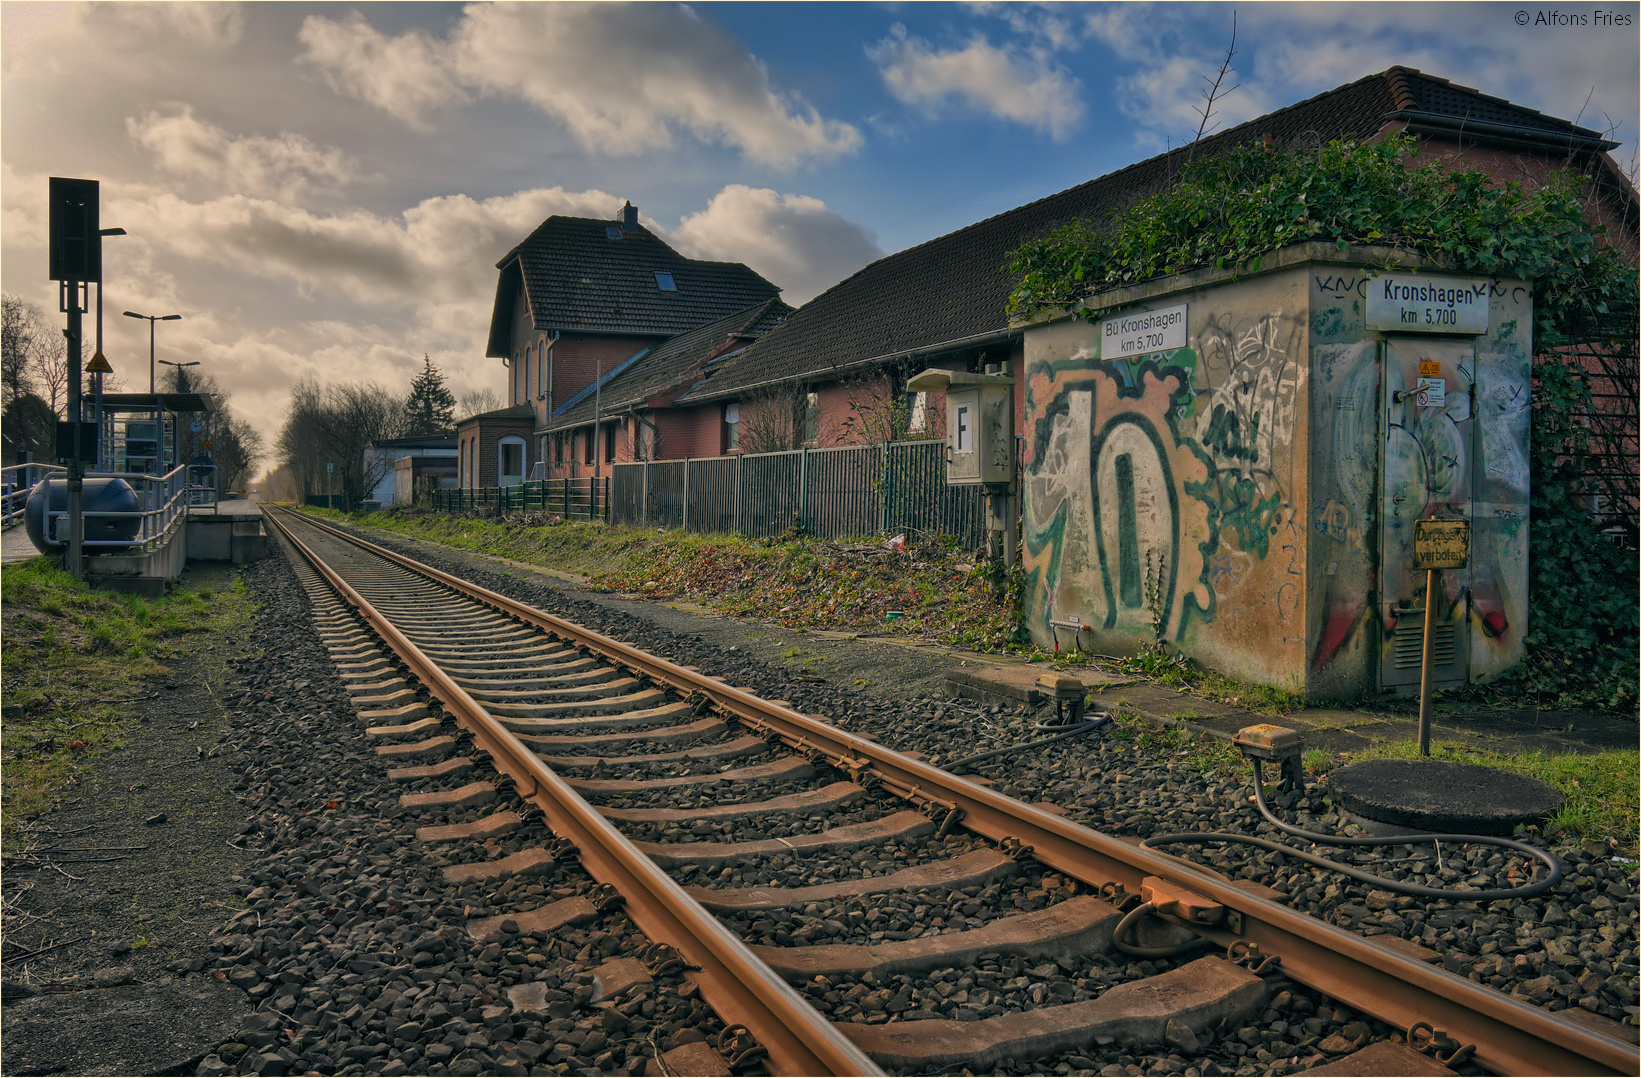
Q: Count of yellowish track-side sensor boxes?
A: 2